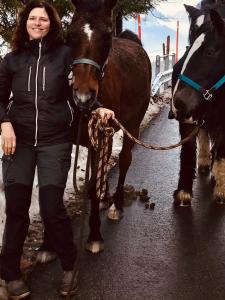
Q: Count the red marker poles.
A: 2